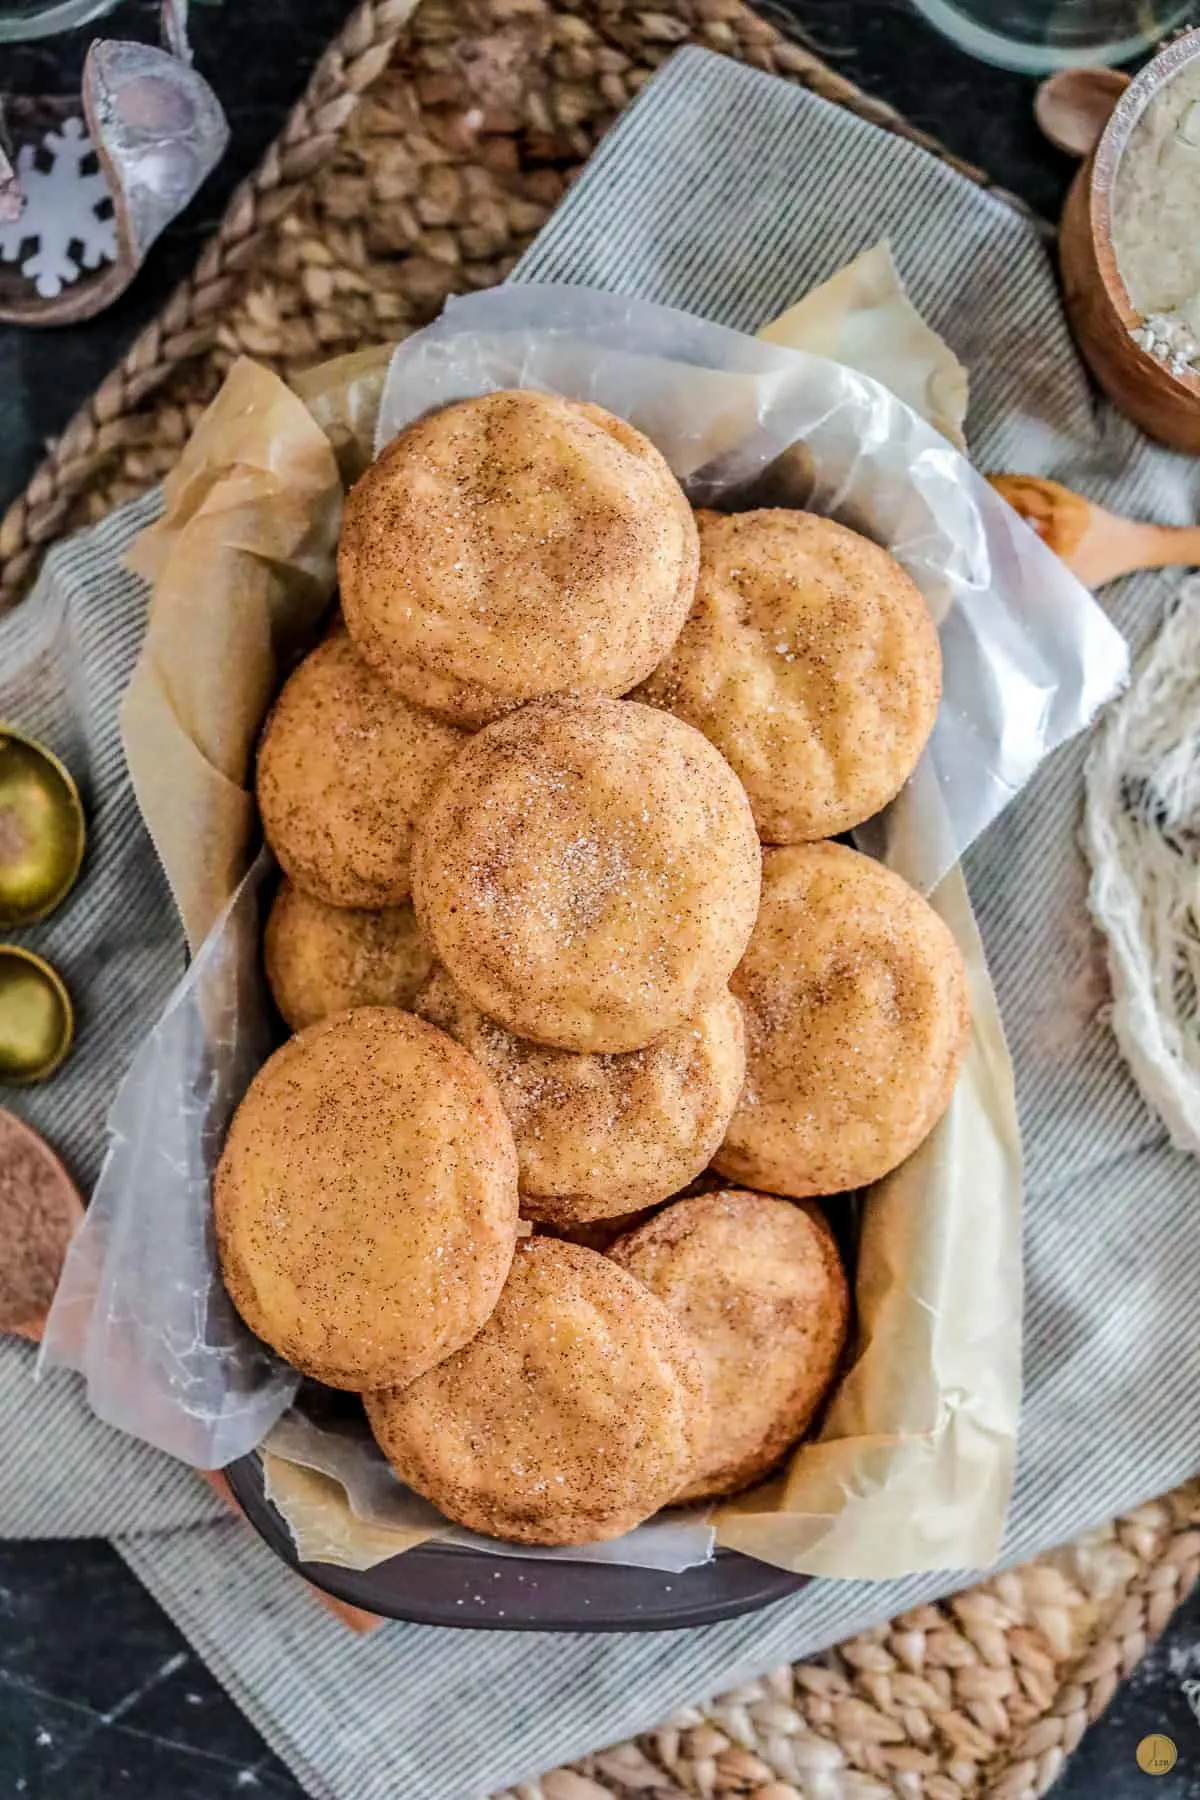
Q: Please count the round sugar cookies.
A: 10